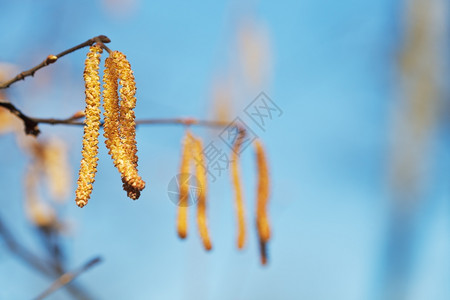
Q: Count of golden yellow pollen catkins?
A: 7